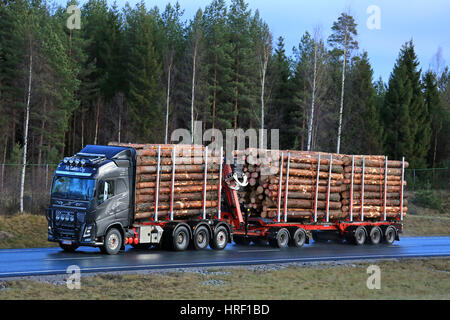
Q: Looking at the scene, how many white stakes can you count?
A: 12